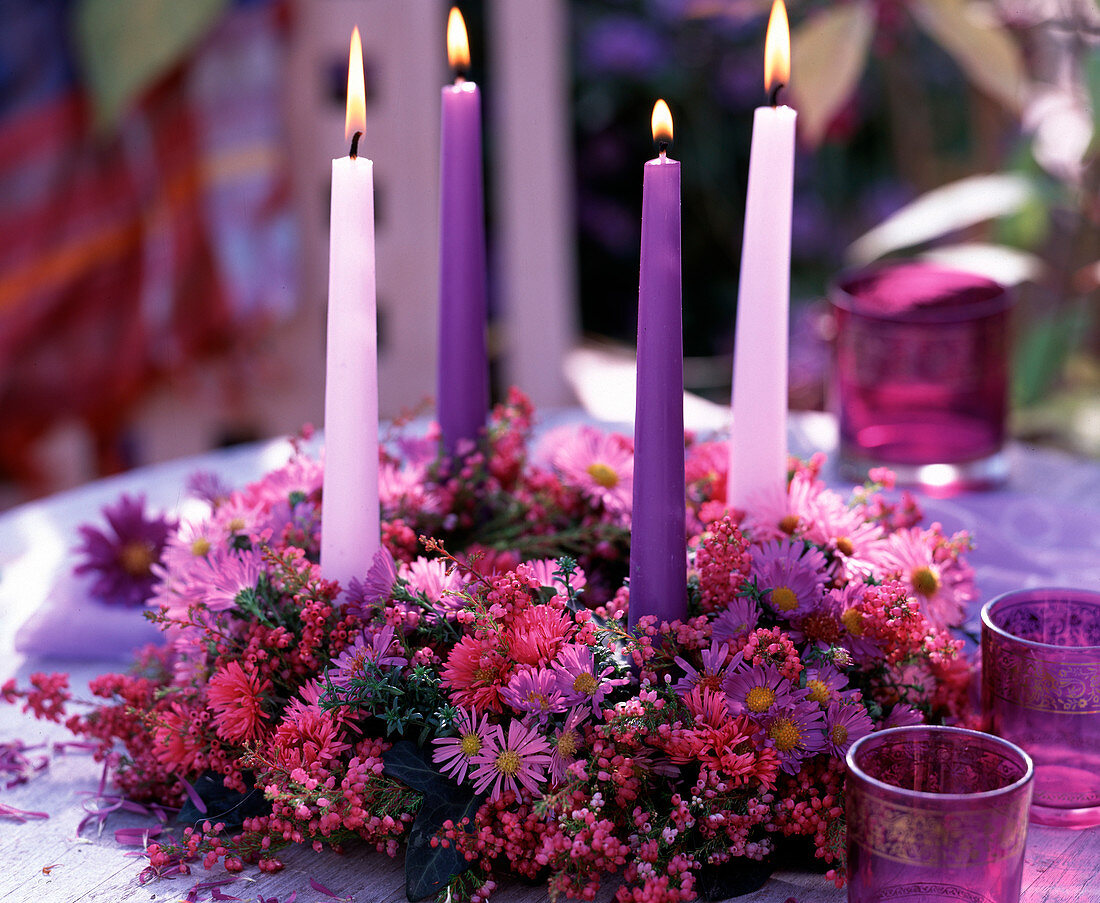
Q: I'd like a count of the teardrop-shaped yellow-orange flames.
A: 4